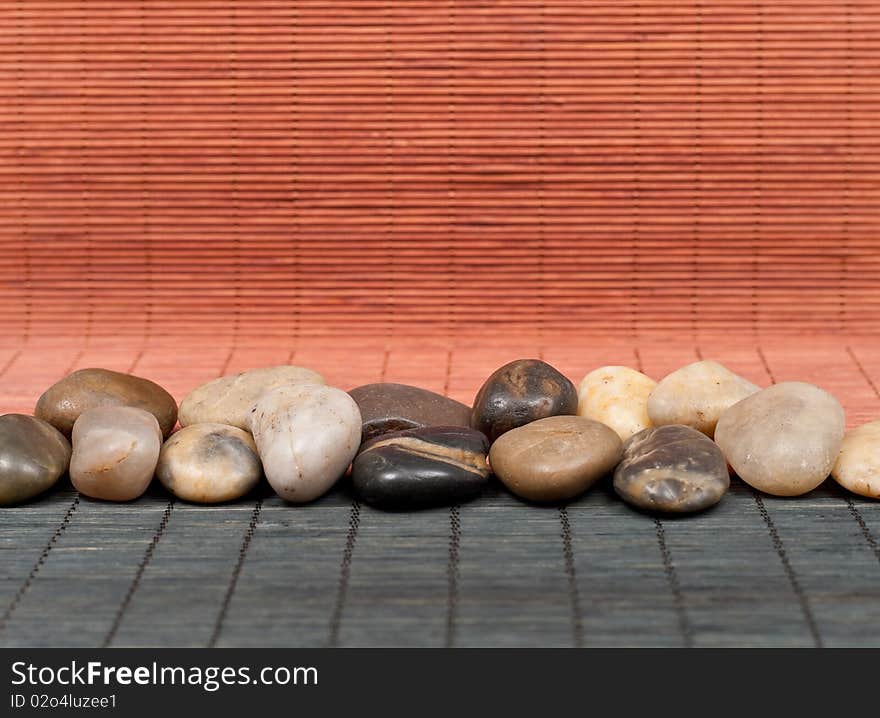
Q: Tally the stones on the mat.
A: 15